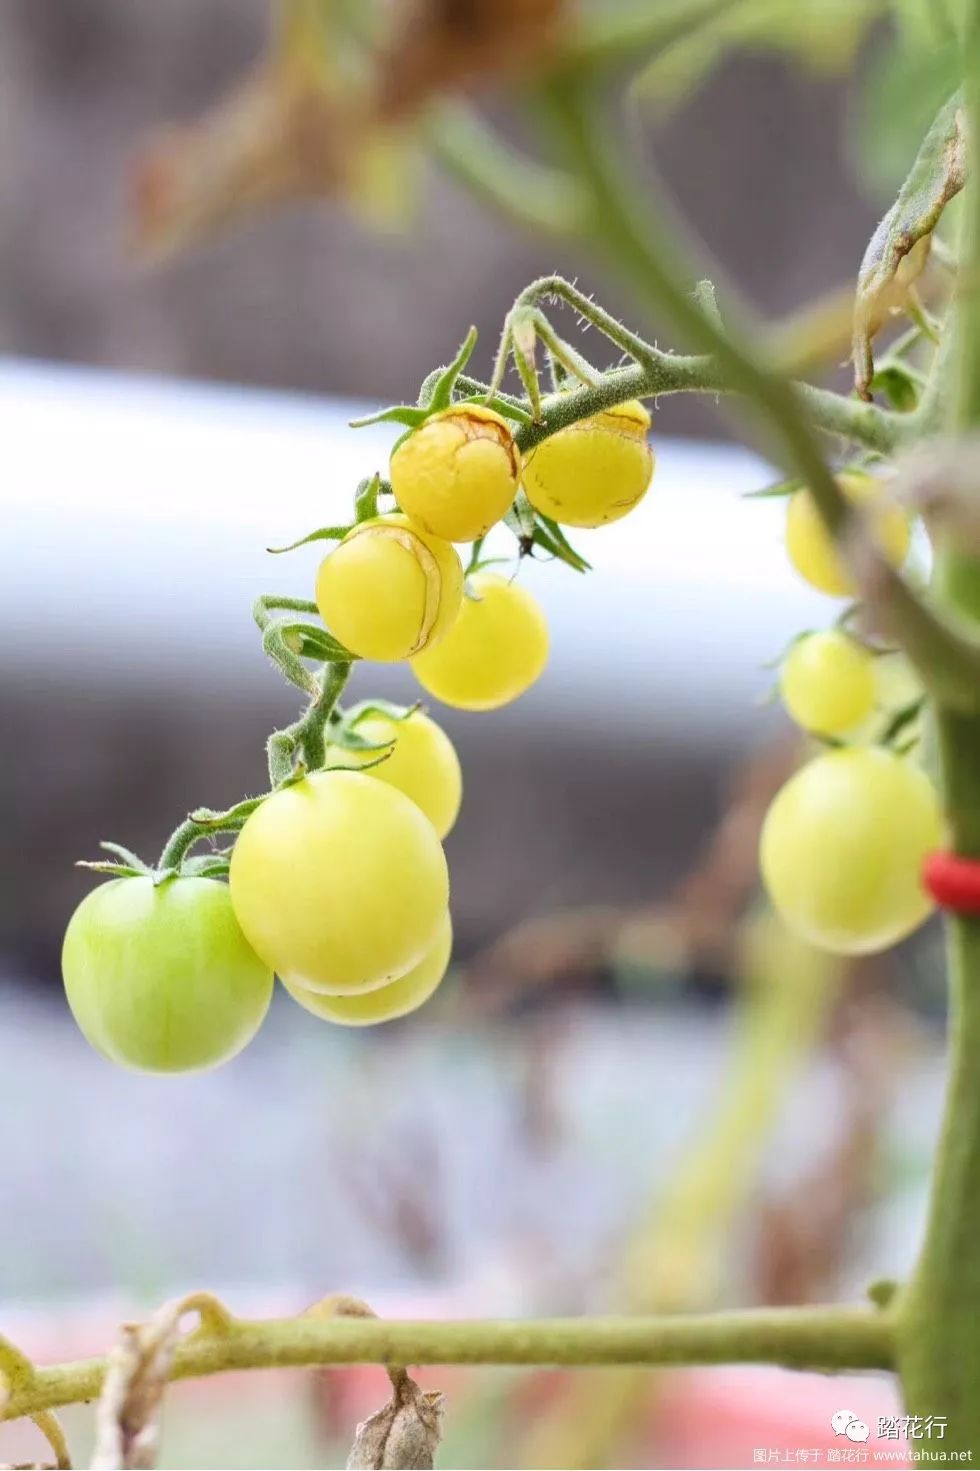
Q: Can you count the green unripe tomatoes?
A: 1